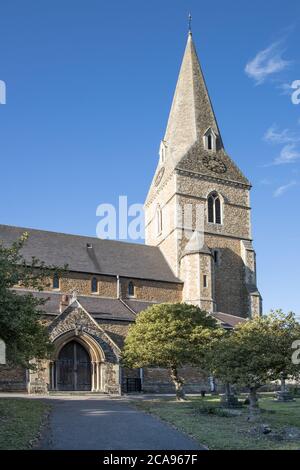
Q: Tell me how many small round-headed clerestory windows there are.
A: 3